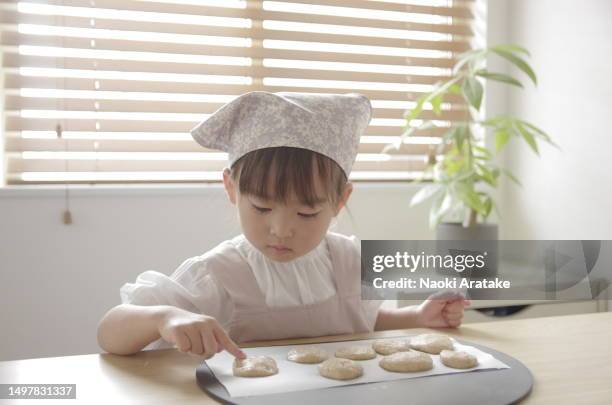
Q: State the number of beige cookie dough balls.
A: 8